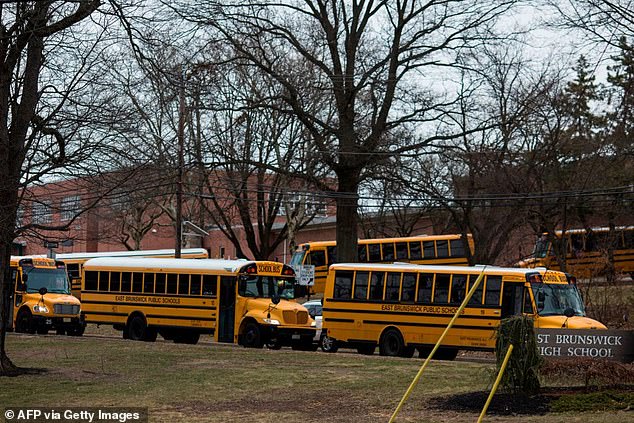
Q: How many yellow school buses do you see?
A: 6